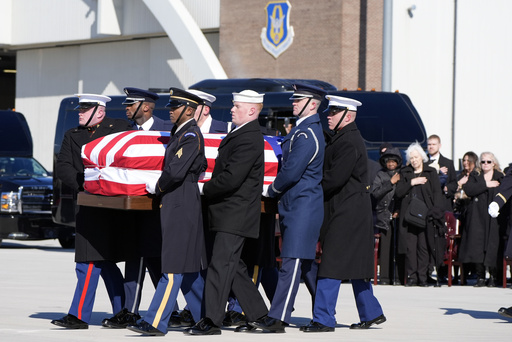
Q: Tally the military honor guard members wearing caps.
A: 7